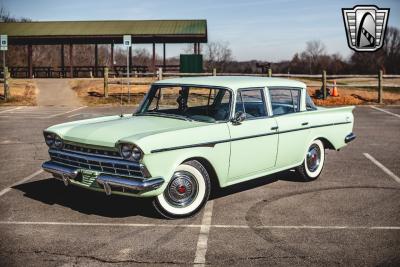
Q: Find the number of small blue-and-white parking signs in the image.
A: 2